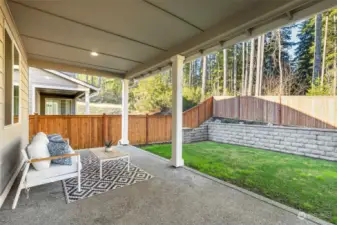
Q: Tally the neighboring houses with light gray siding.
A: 1